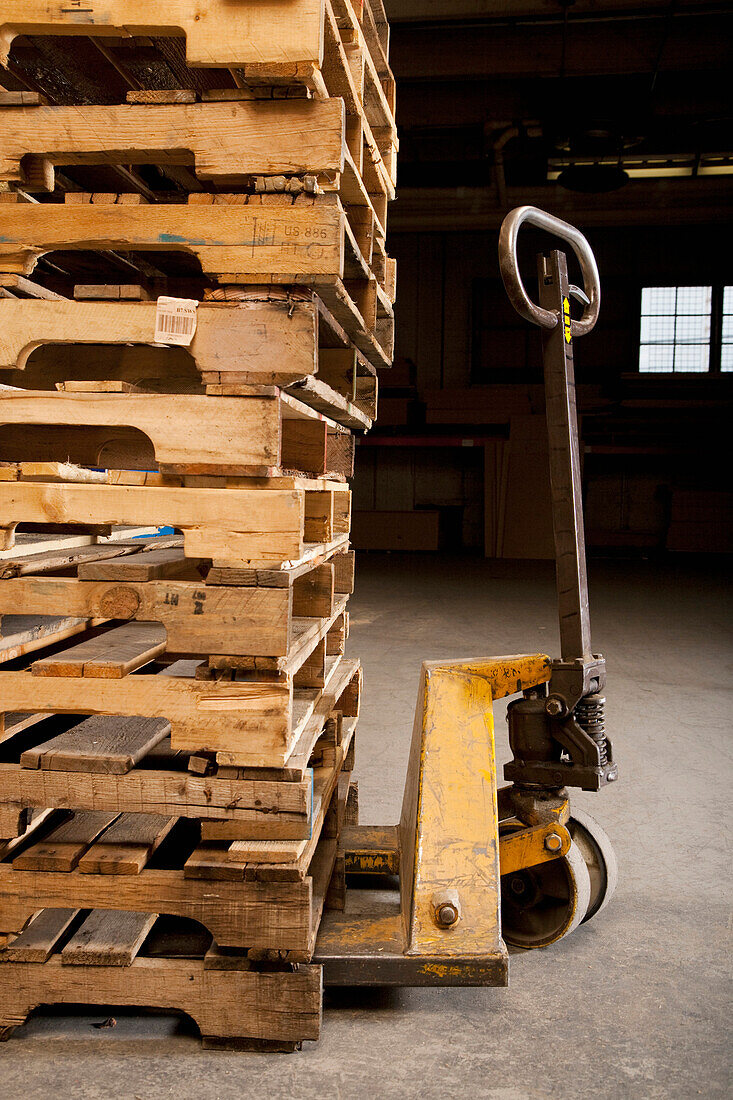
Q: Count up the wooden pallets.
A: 11